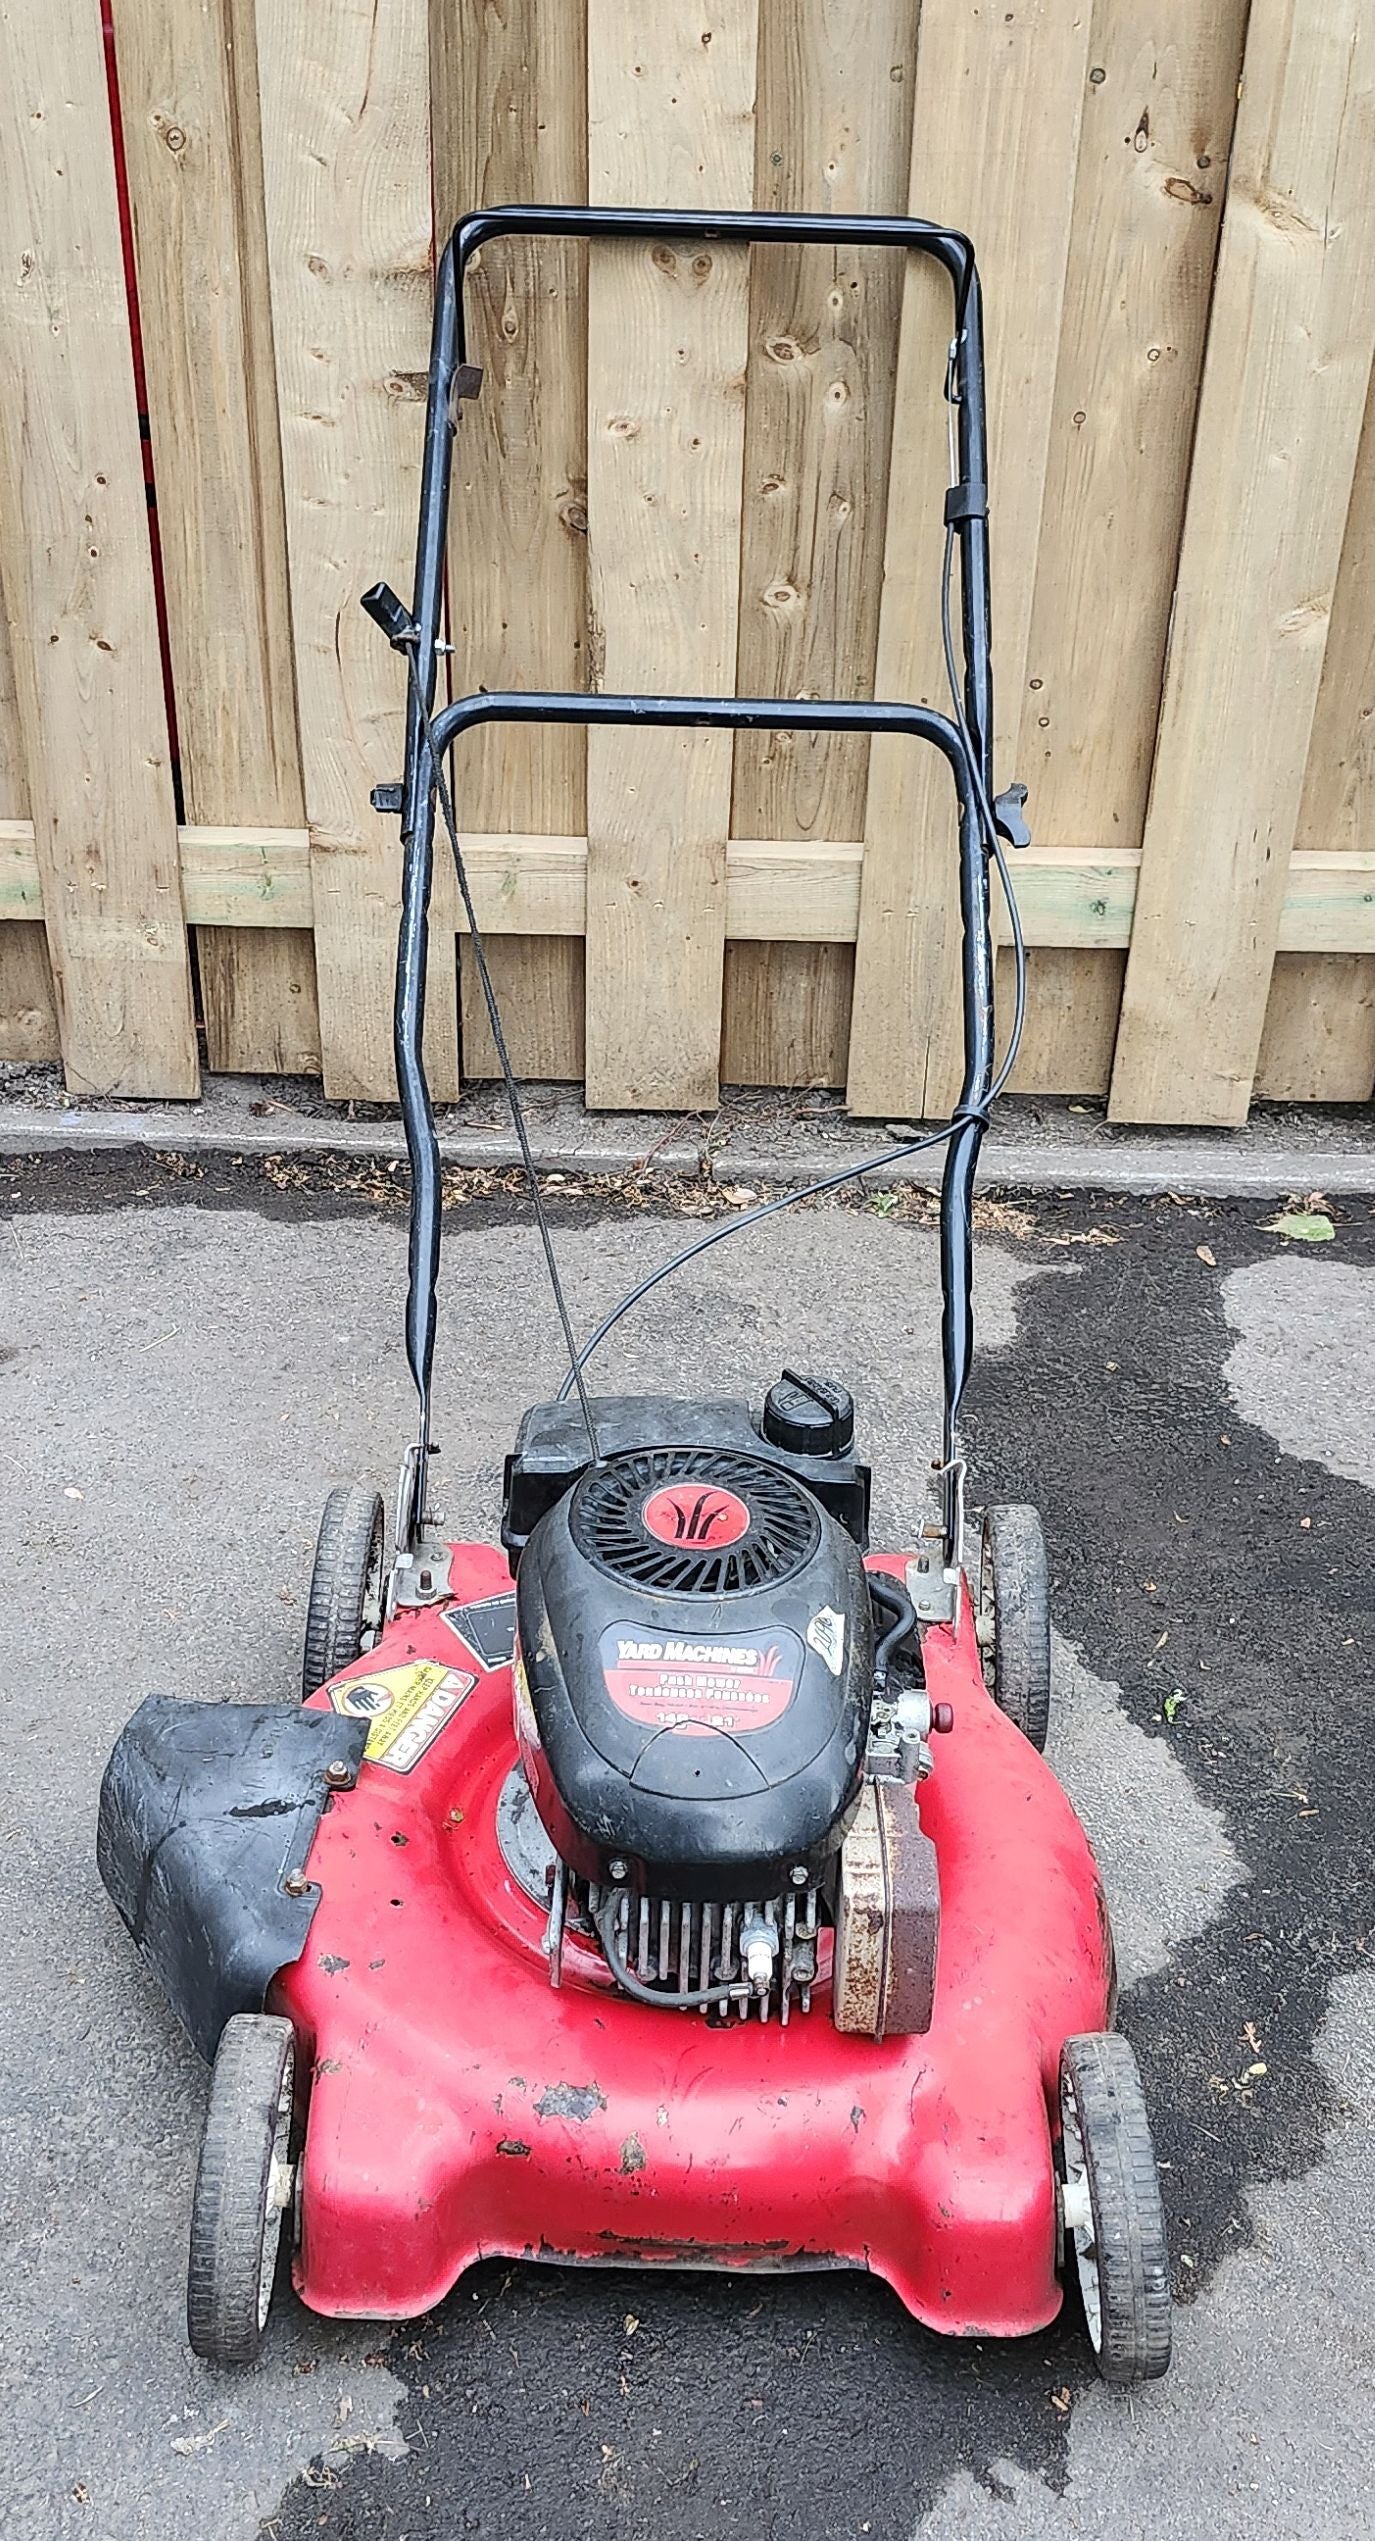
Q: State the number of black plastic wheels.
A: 4